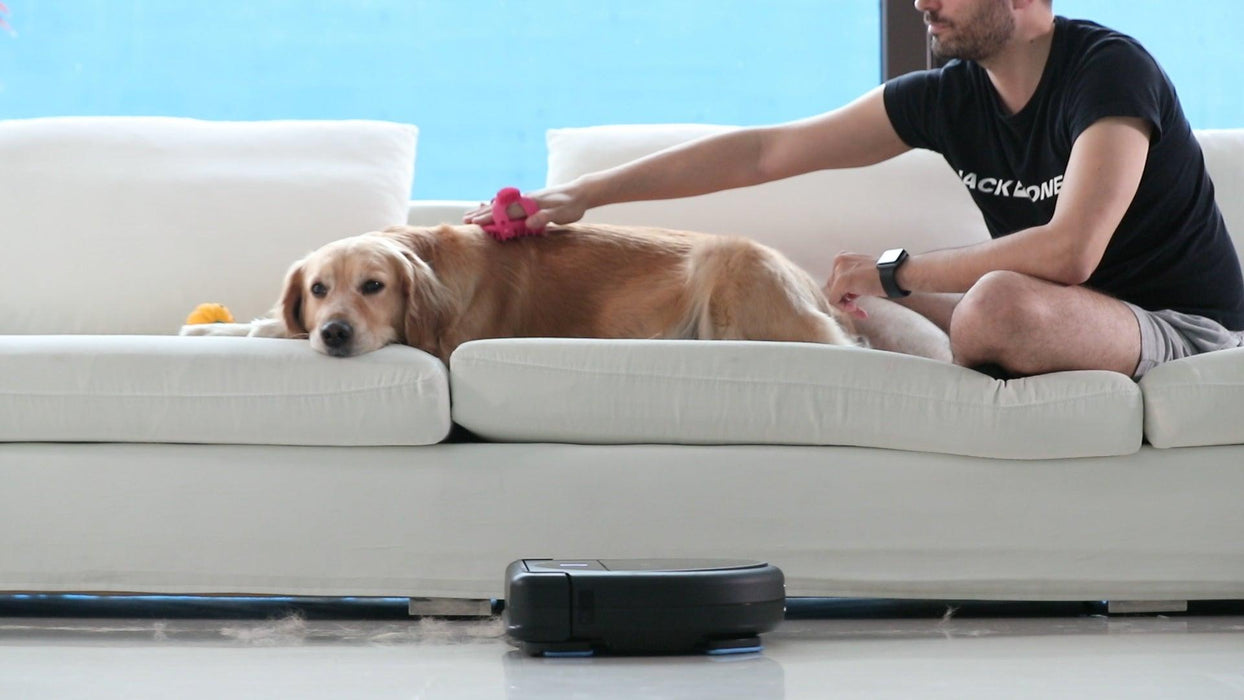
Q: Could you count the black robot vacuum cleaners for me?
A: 1